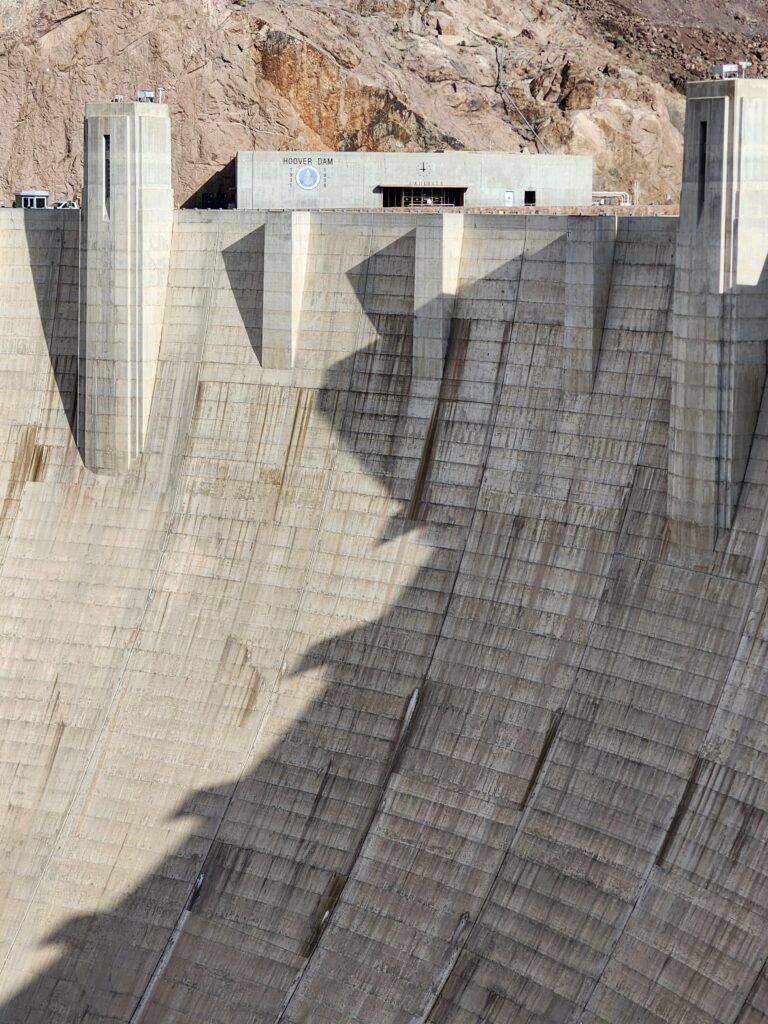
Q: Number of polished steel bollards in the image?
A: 0